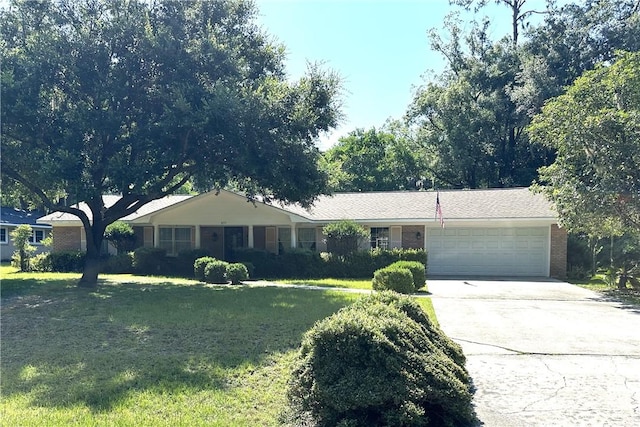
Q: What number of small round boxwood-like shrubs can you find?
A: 5